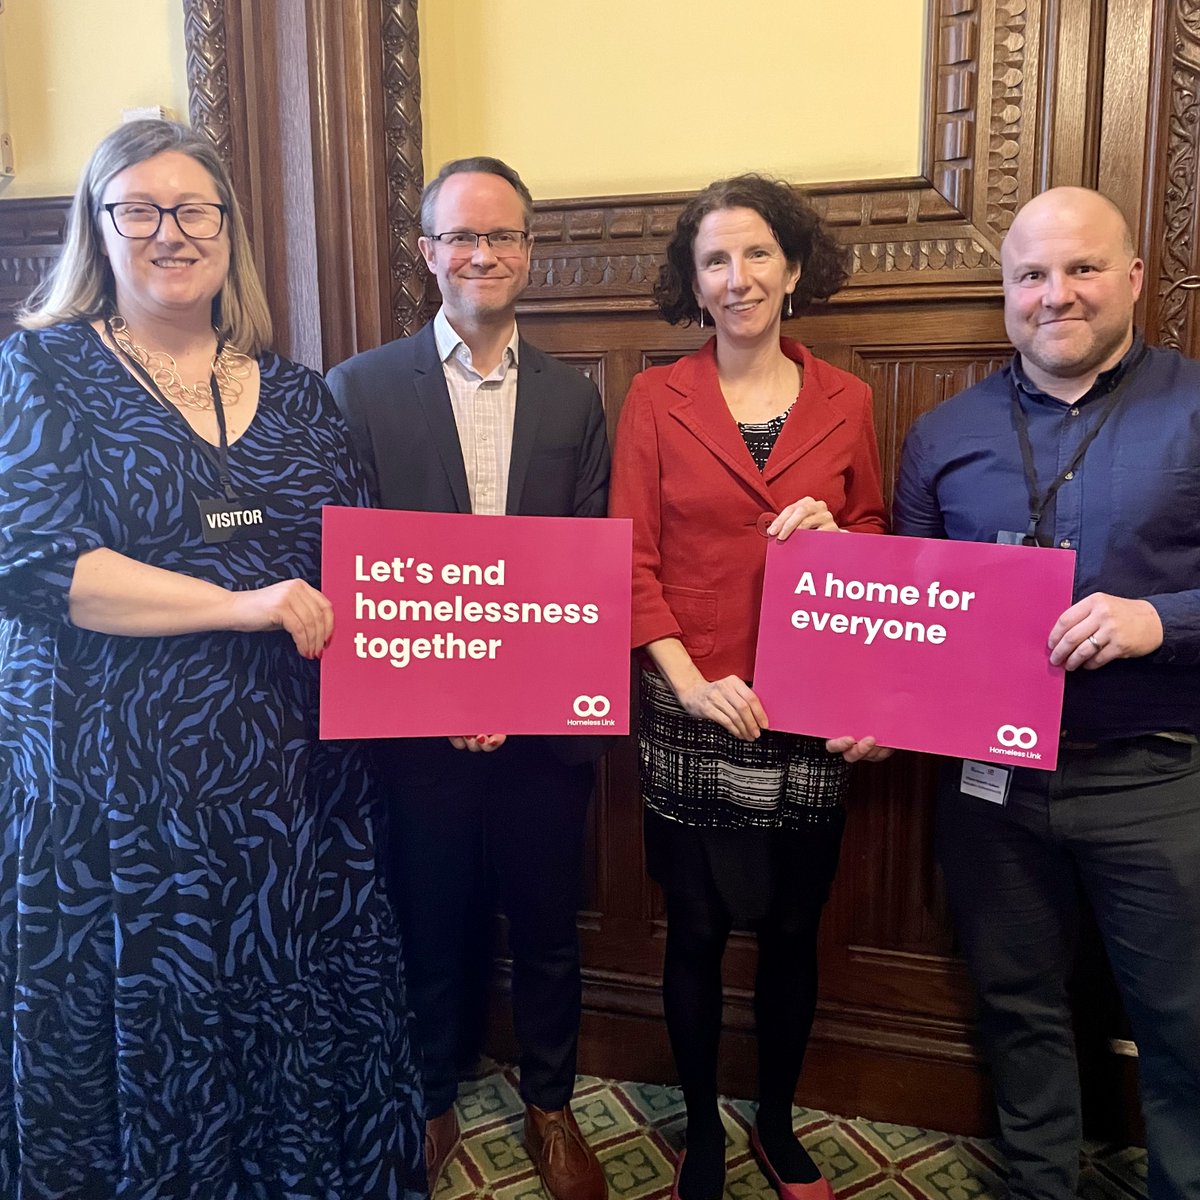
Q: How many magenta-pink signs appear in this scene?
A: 2